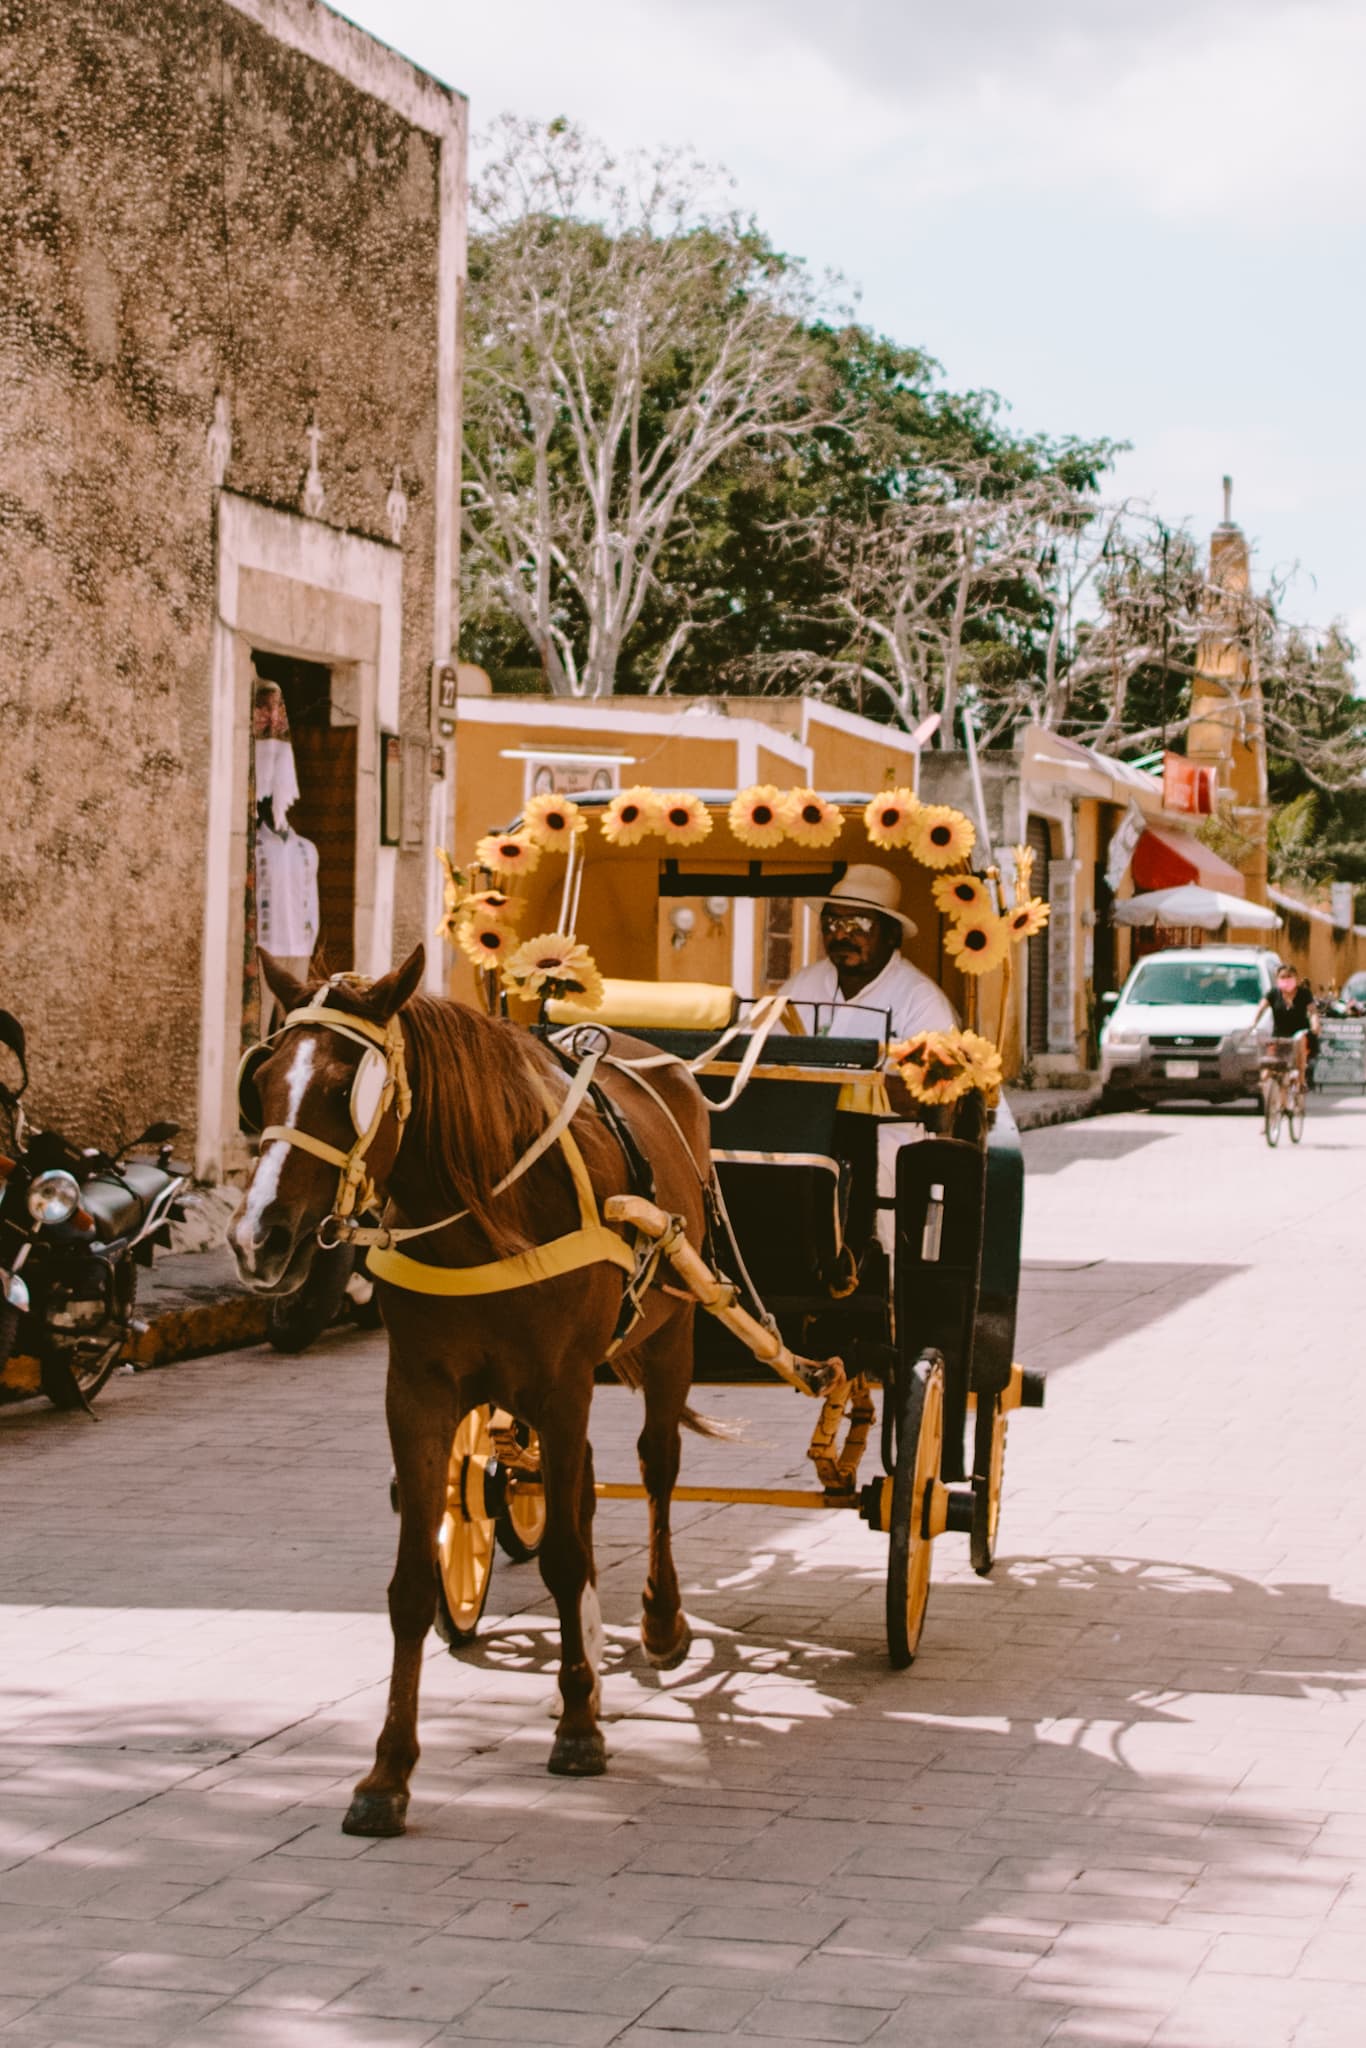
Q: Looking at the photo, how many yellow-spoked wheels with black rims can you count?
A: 4